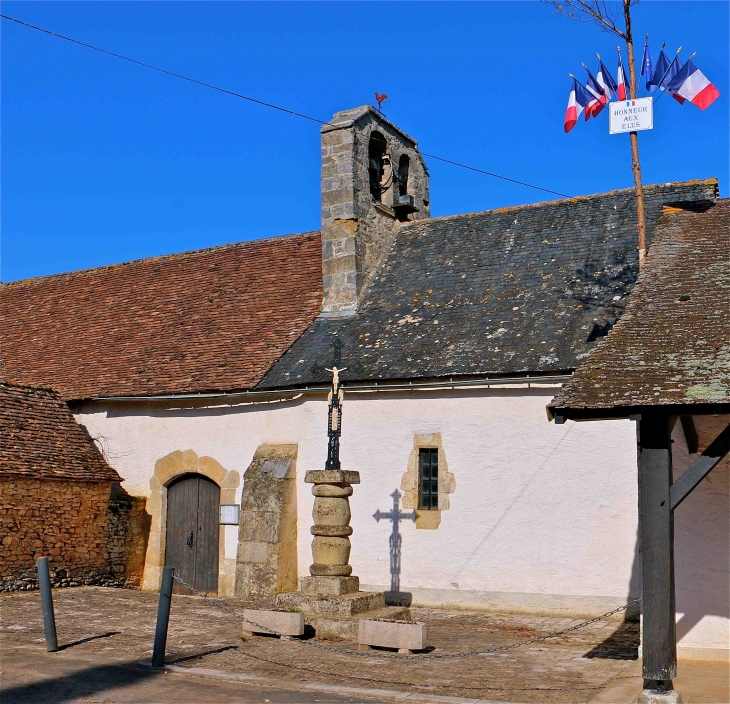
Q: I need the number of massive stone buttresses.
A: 1